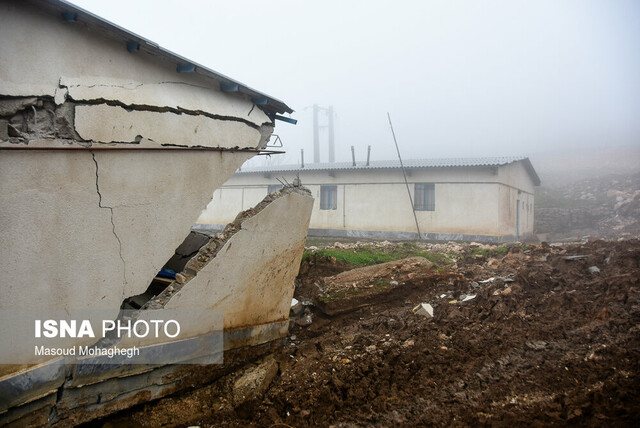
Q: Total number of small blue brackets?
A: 5